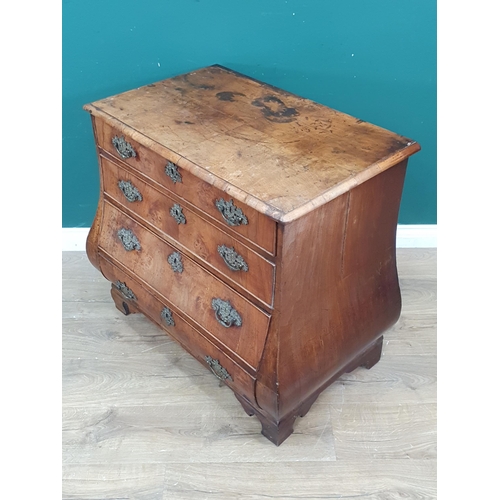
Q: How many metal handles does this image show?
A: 8